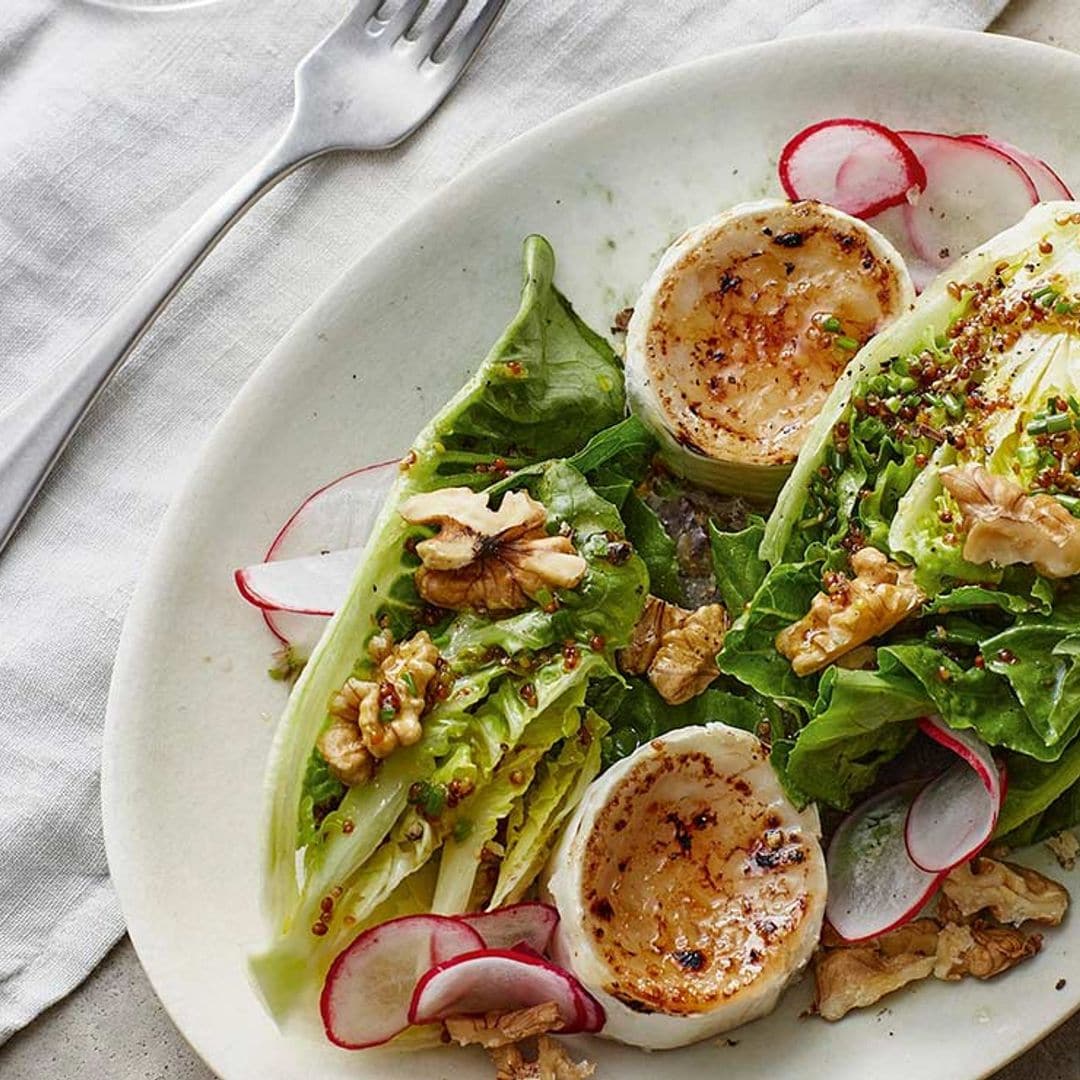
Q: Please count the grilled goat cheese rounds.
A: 2